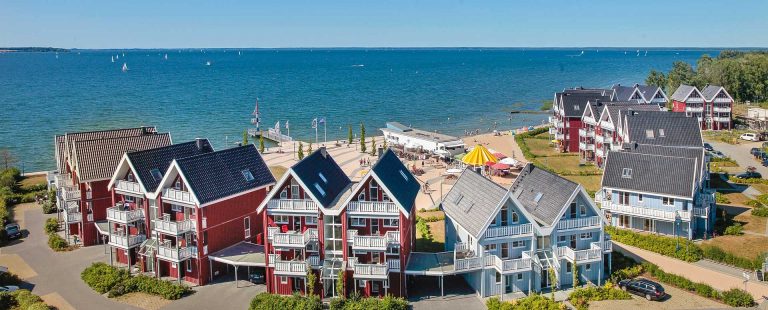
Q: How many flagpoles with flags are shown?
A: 4